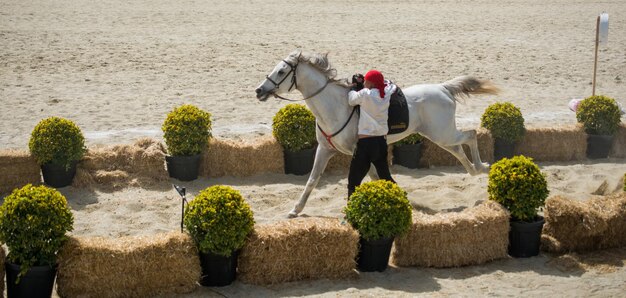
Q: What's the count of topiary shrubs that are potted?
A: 10